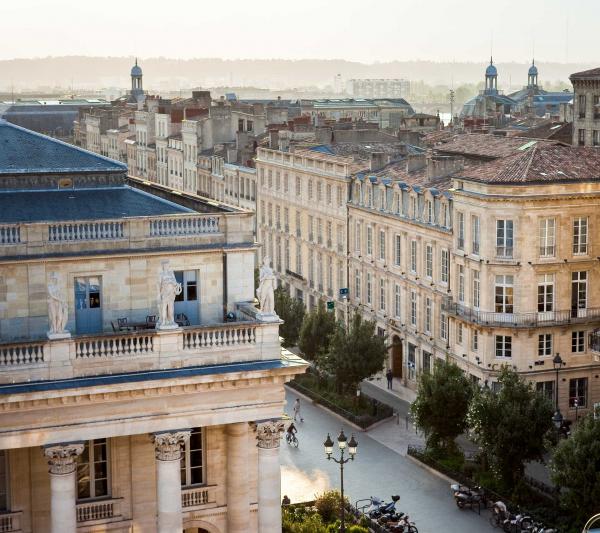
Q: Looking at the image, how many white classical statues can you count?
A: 3